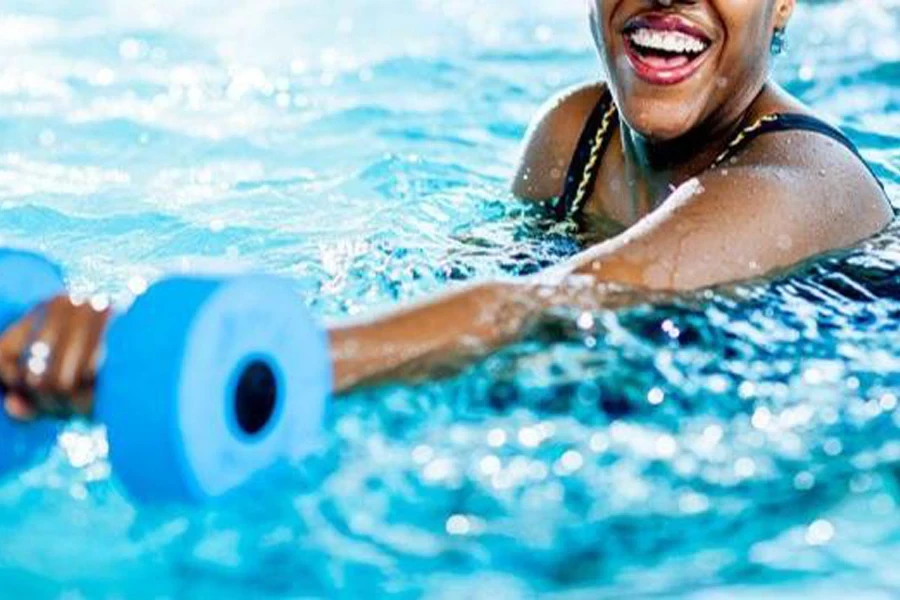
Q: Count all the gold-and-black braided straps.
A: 2